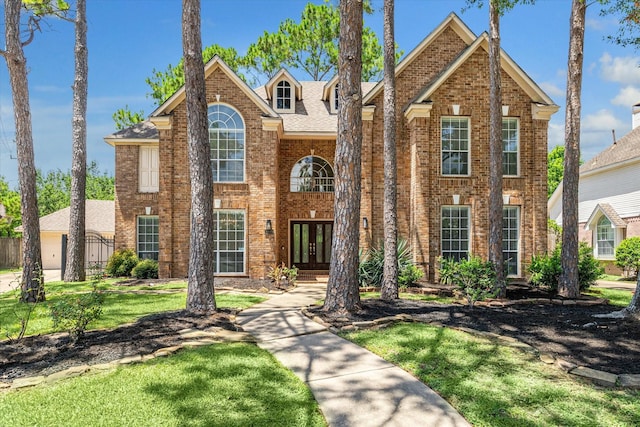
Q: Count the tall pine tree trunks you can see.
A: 7